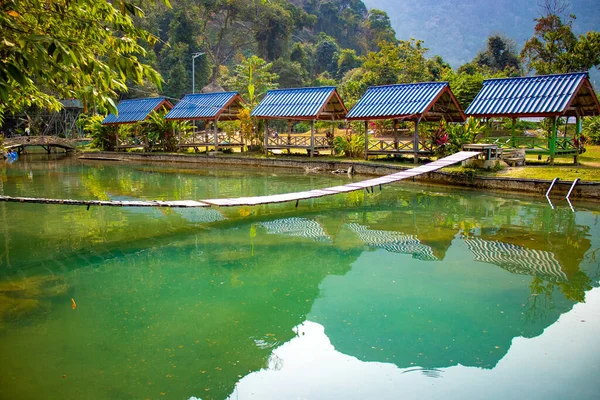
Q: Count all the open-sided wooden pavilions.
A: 5